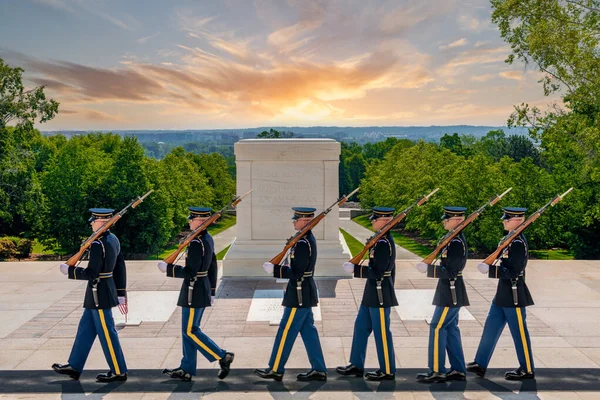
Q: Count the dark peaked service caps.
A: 6